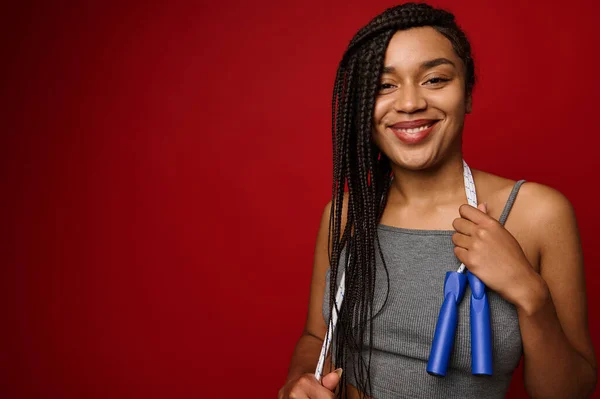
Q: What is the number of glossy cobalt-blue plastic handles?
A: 2